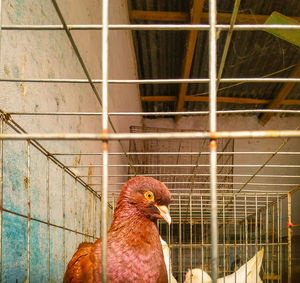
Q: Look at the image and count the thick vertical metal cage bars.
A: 2